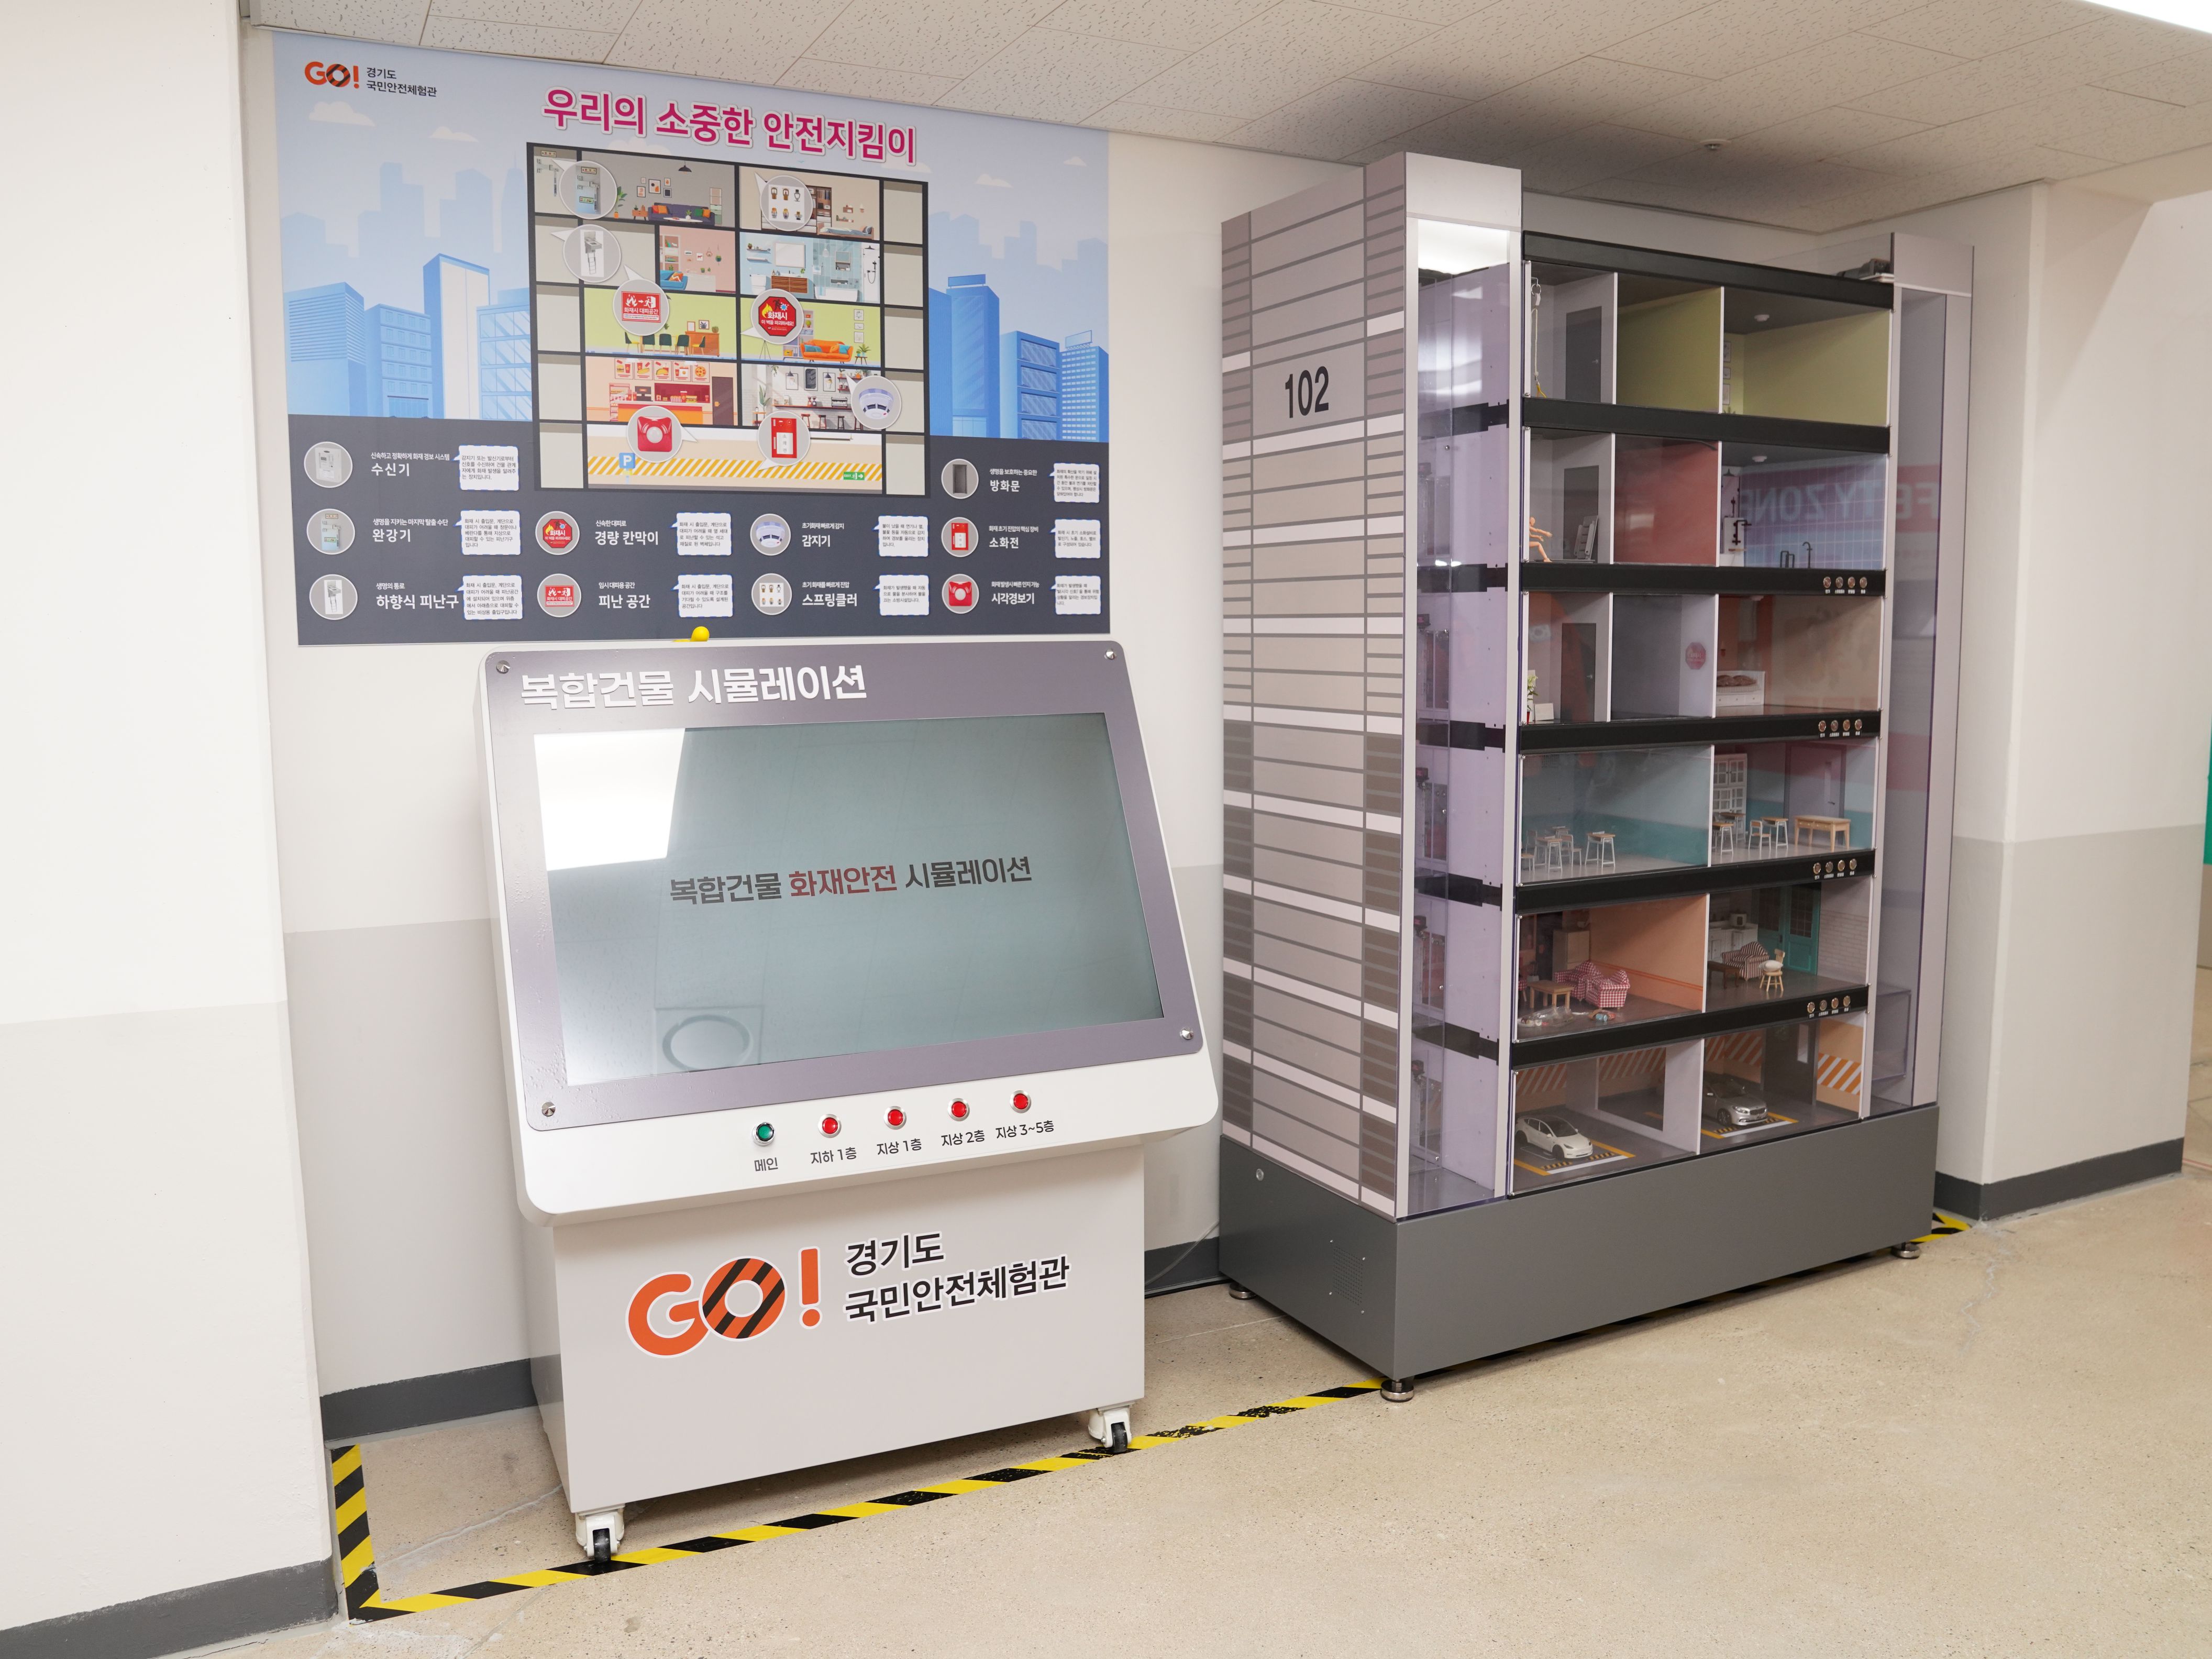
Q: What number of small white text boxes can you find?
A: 10